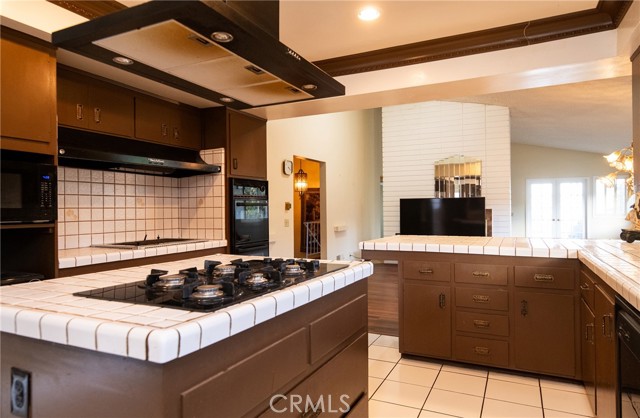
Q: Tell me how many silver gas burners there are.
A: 5